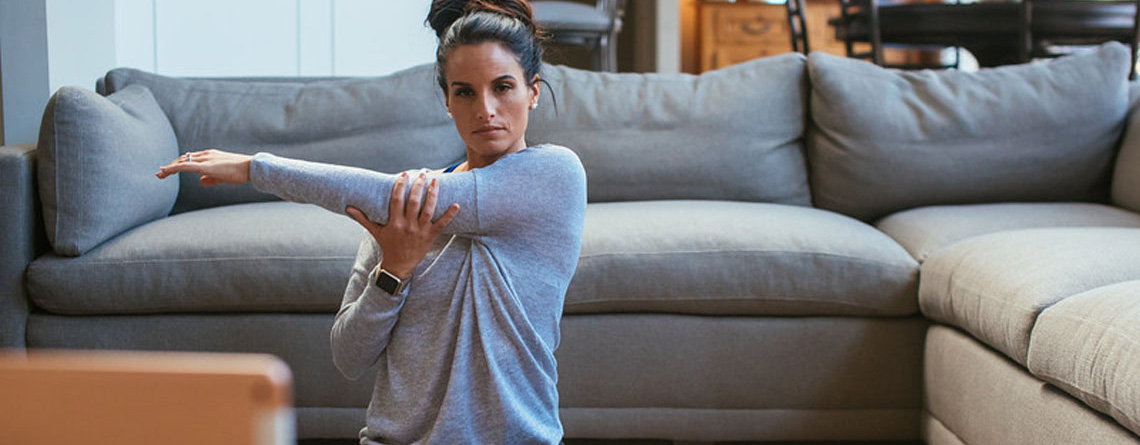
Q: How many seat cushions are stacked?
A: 0